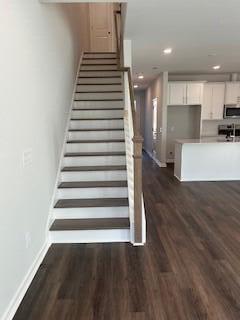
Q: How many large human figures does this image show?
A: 0